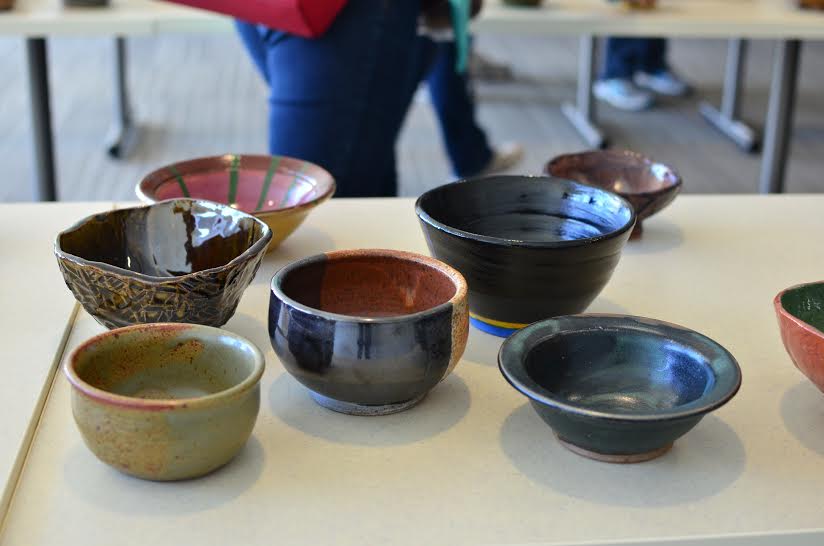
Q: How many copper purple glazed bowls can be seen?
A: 1